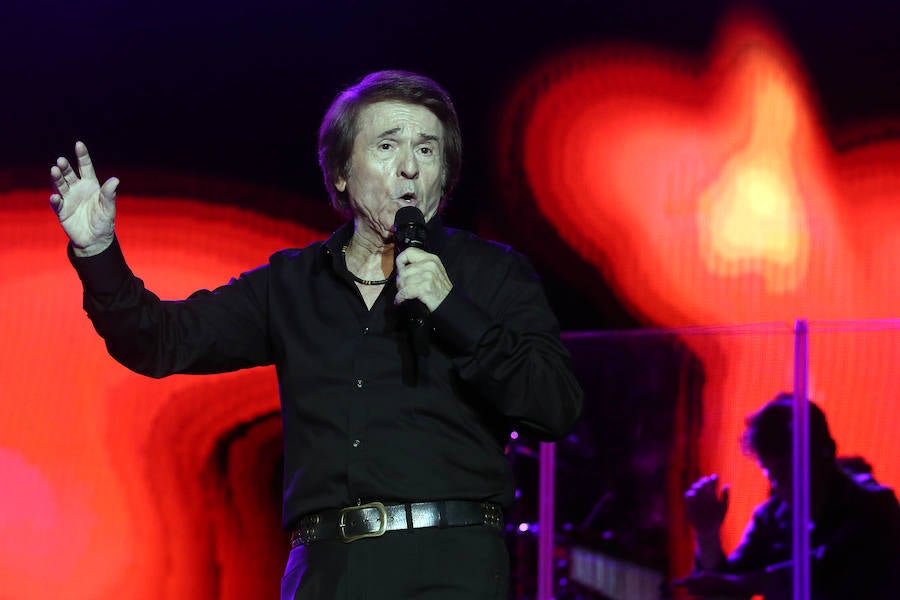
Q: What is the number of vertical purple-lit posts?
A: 2